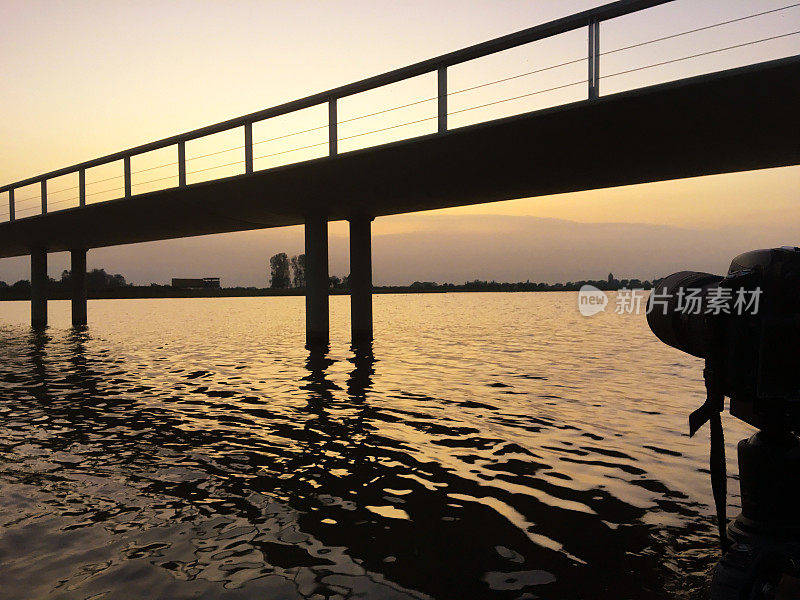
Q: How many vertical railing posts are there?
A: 9